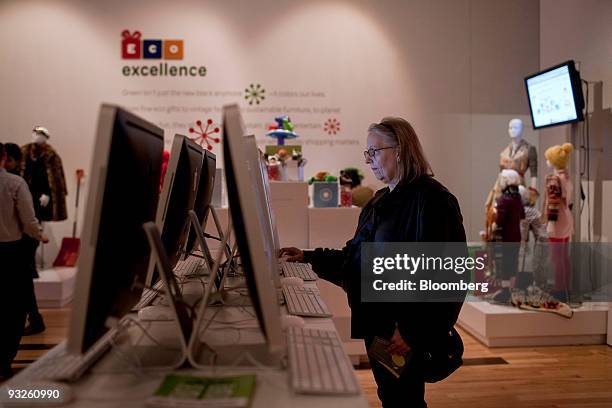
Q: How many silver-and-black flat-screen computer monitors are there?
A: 6